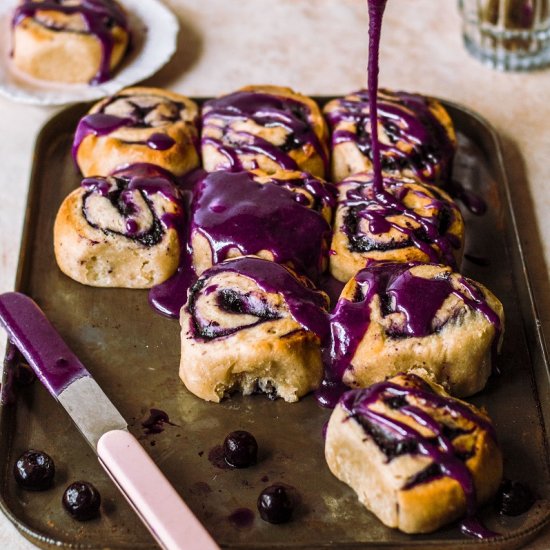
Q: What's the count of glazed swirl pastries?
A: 10